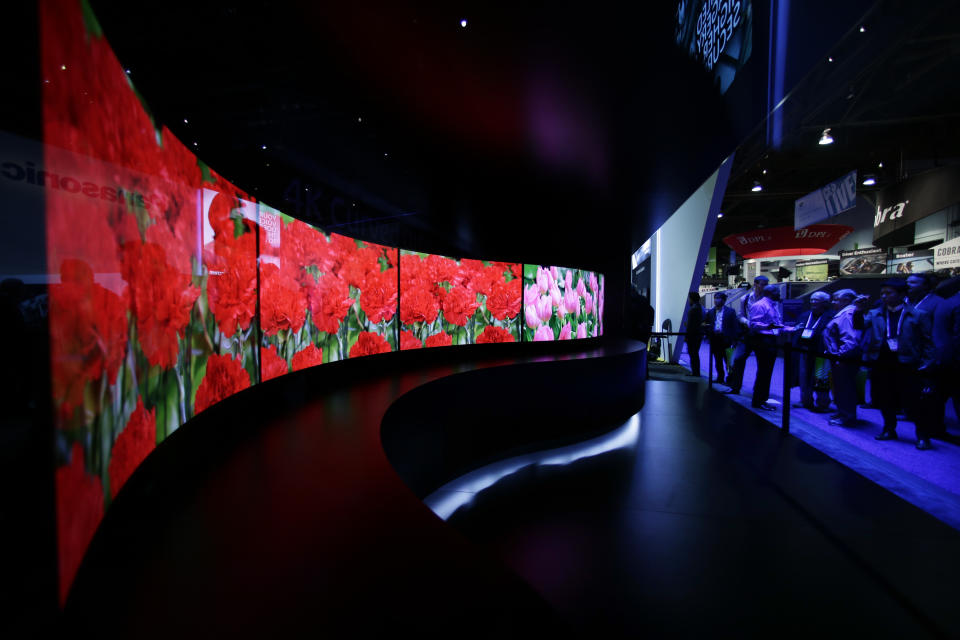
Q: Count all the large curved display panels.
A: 4